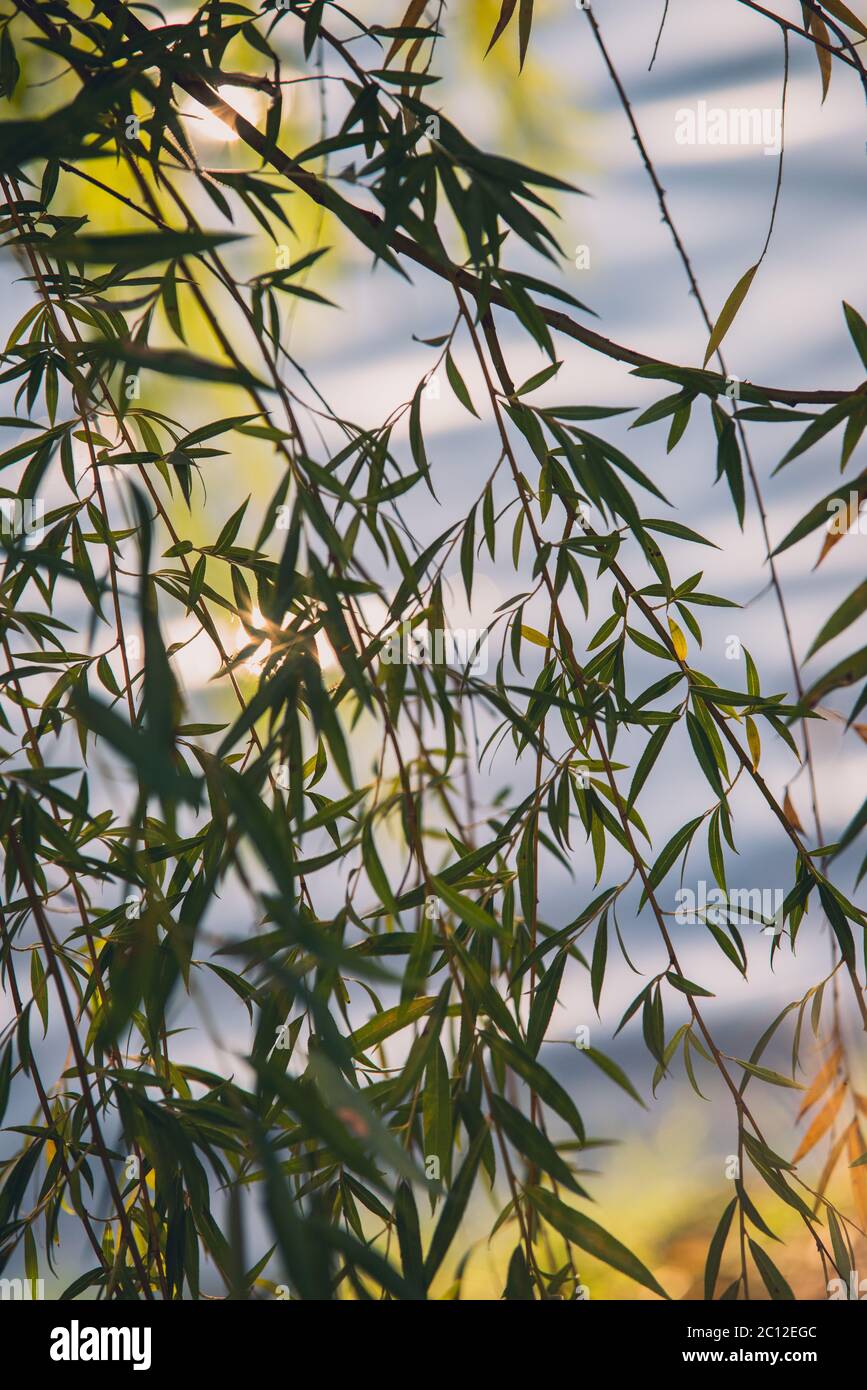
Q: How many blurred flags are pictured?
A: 0